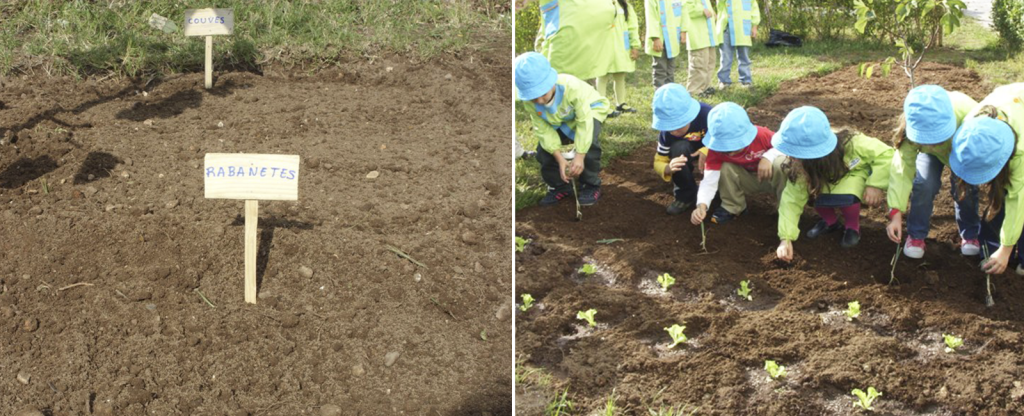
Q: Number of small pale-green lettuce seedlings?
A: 11